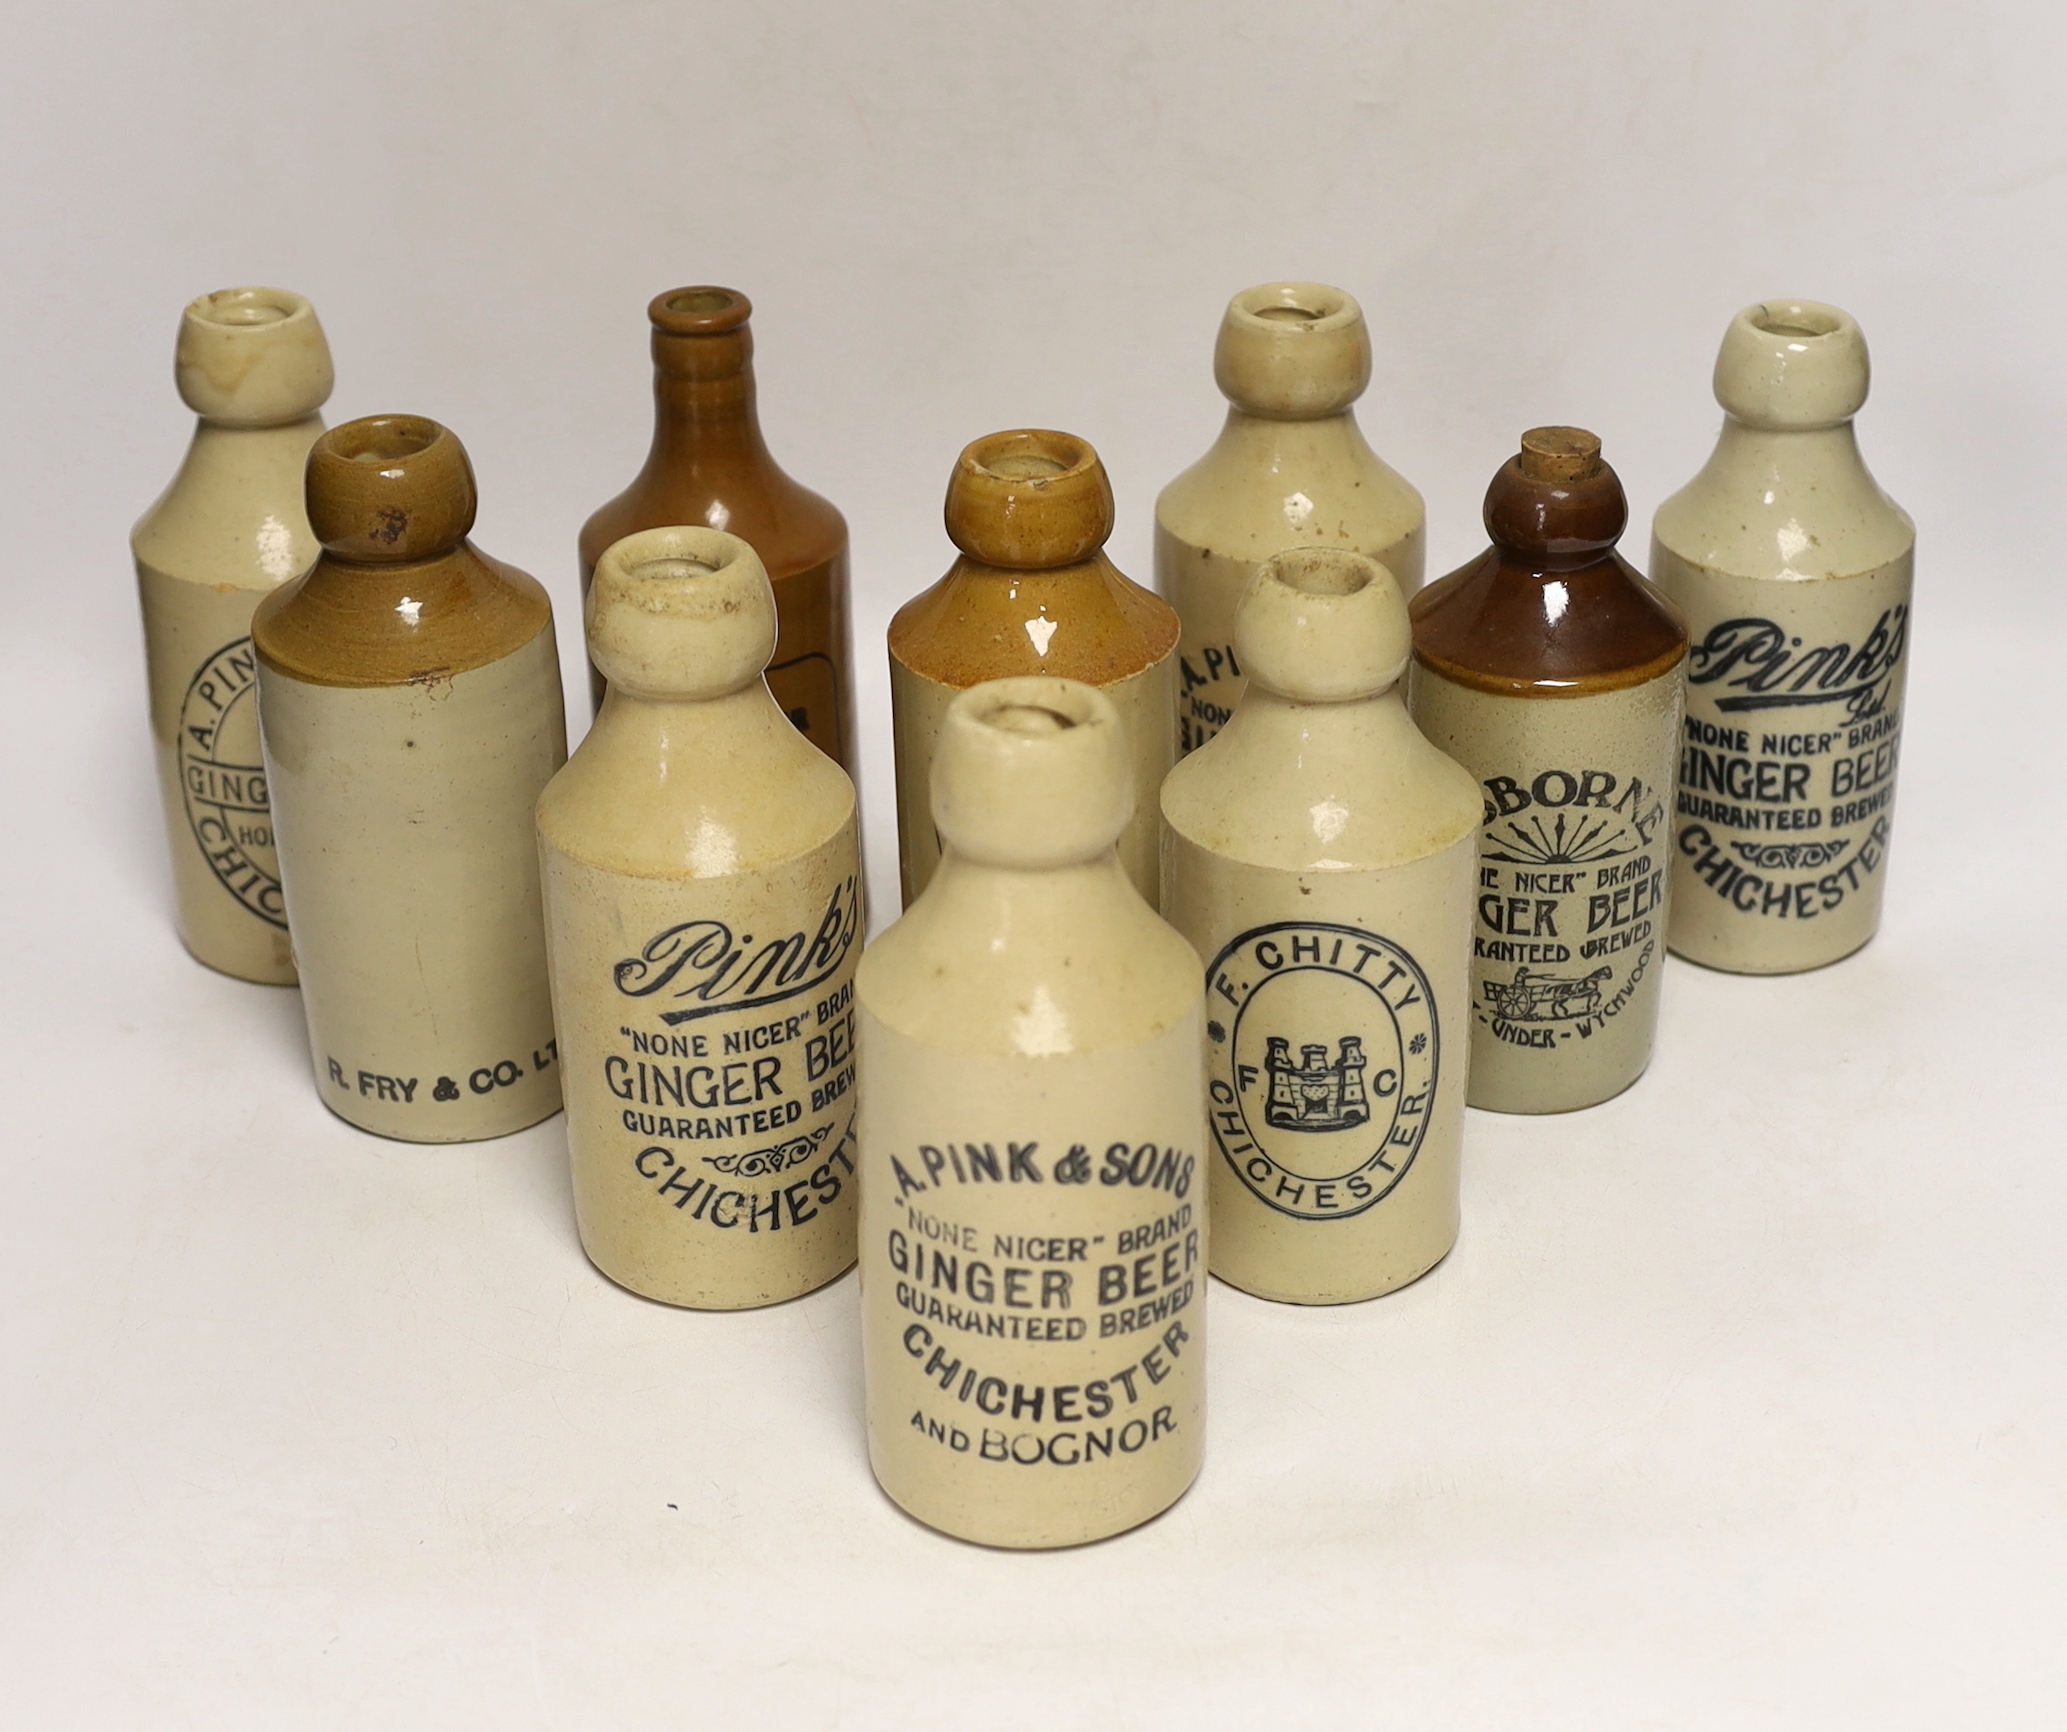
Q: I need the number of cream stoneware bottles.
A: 6